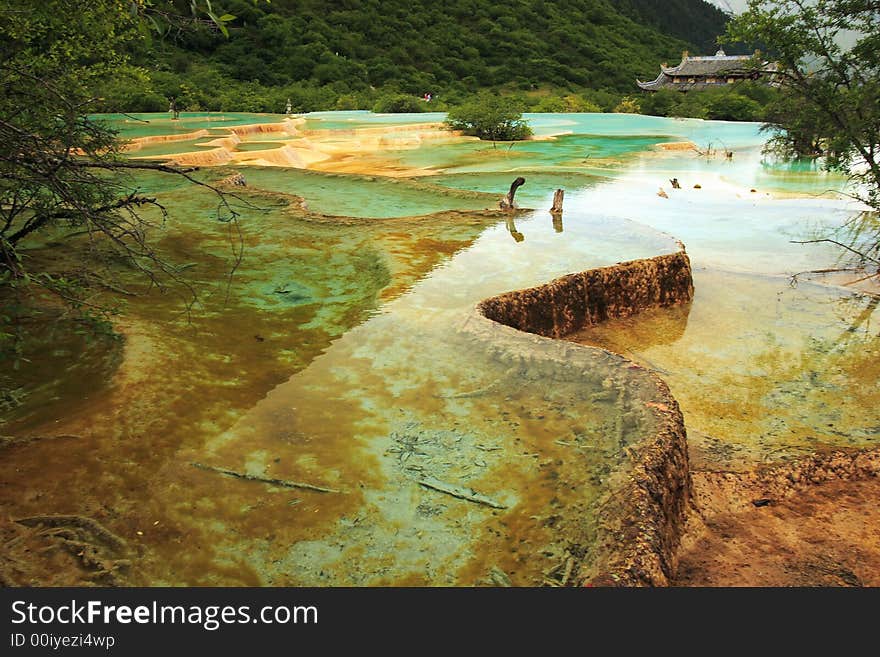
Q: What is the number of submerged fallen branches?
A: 2